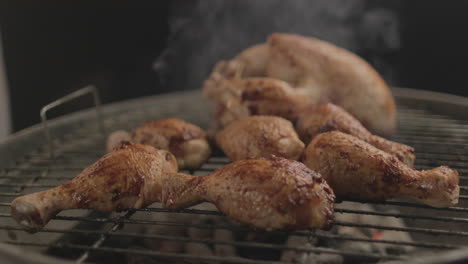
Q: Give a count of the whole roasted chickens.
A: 1